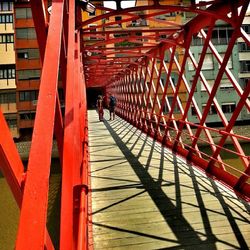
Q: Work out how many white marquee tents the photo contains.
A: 0